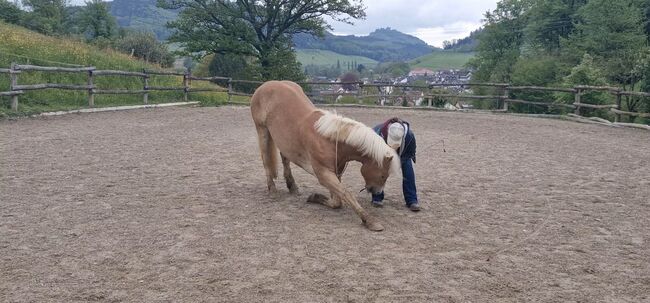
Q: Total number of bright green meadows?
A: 2